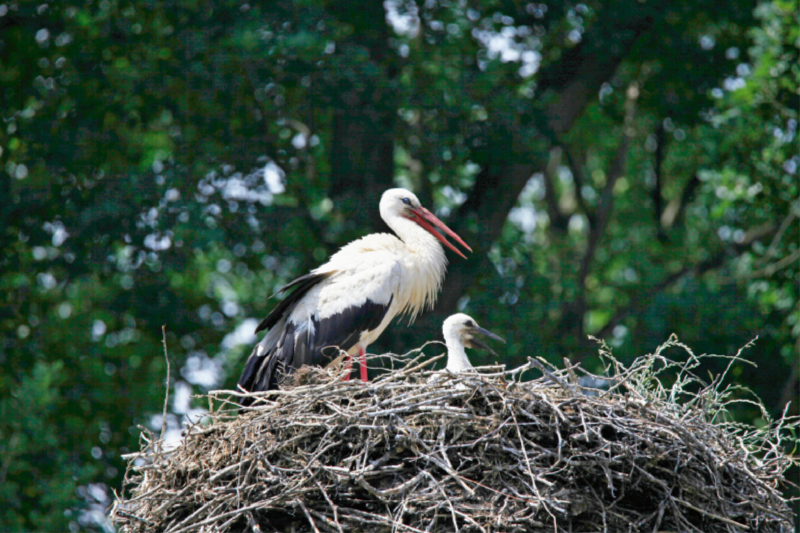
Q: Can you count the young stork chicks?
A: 1